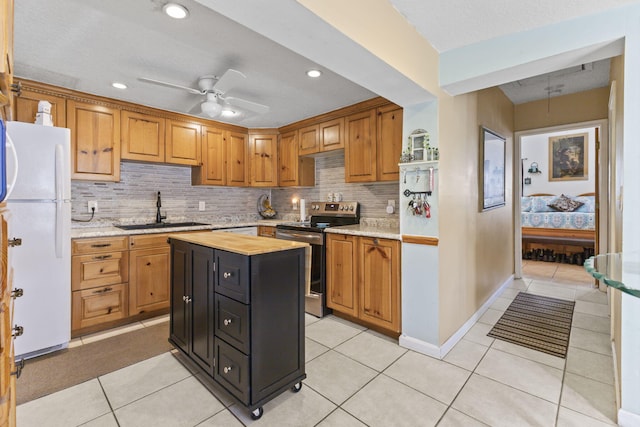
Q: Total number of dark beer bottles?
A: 0